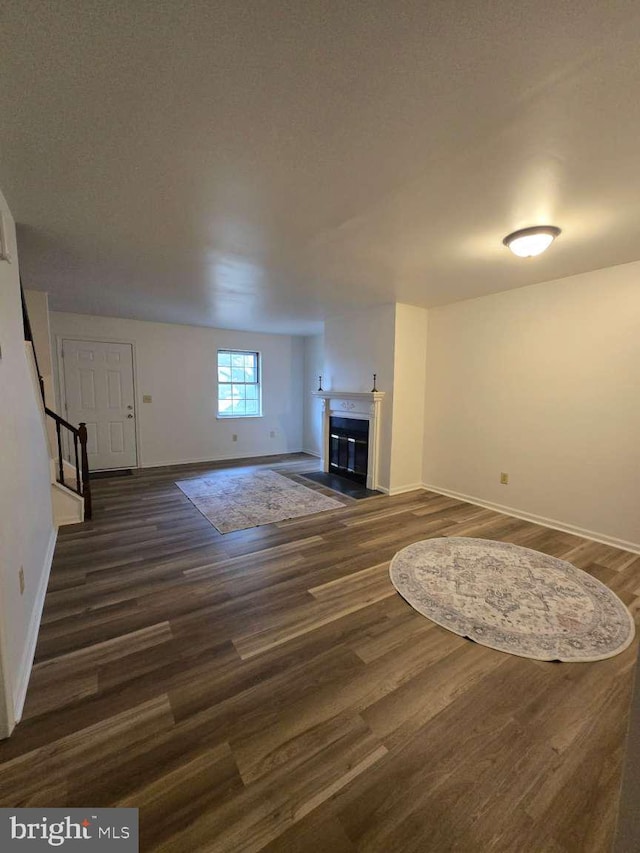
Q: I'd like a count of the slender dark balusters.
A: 2